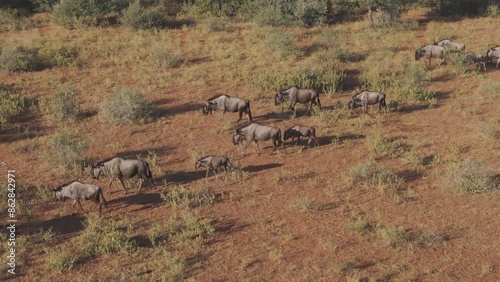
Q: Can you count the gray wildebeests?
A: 12